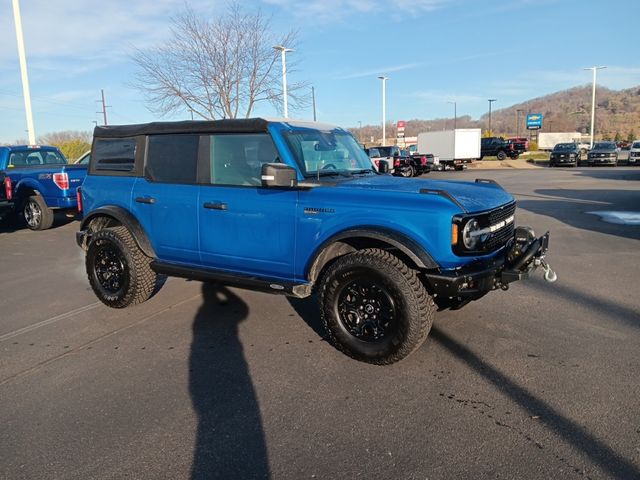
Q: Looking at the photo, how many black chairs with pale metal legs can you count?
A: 0